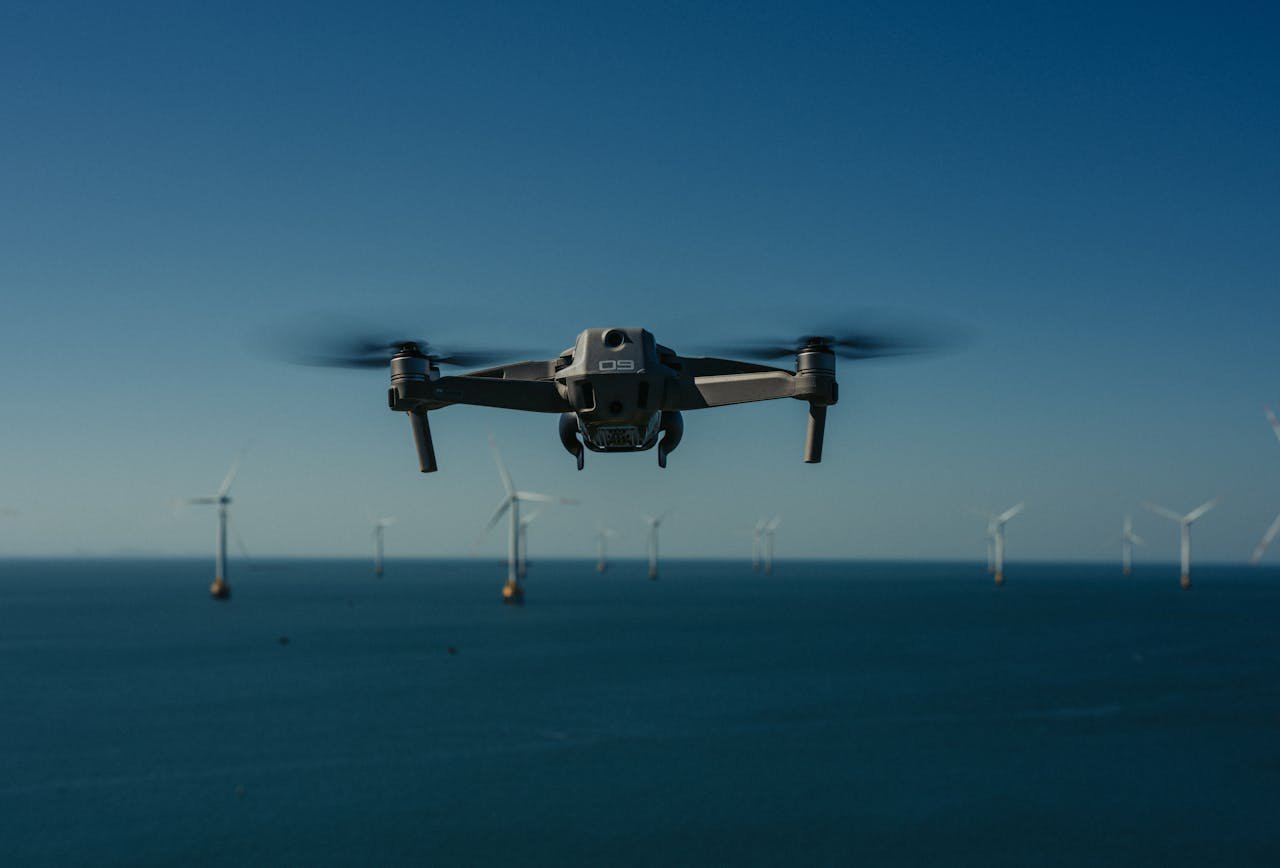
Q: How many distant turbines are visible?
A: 13